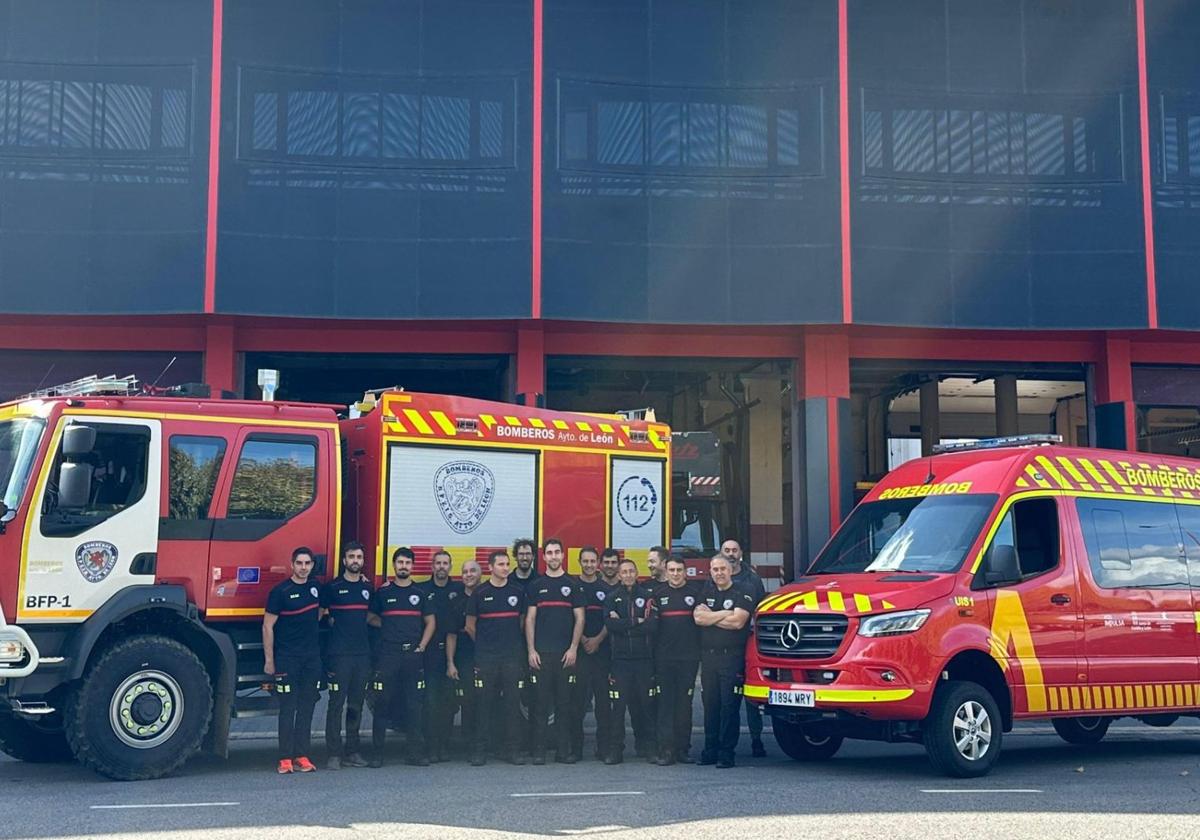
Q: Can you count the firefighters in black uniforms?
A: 15